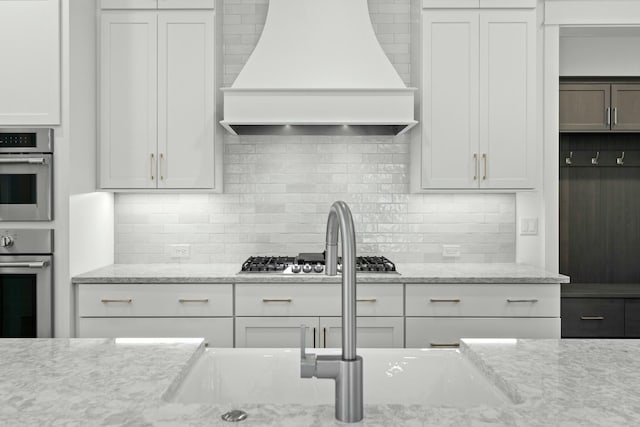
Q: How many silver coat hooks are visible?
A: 3